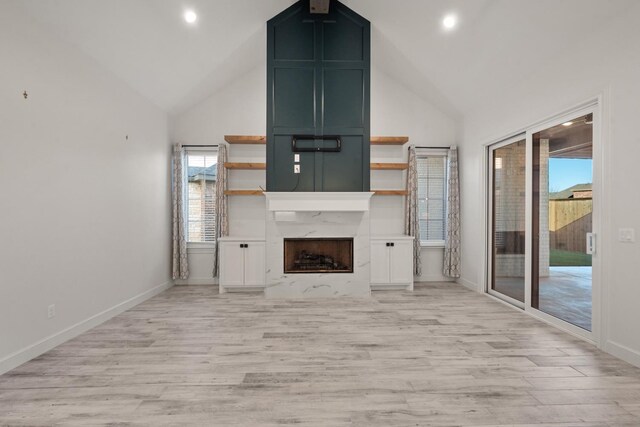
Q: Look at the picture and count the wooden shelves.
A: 6